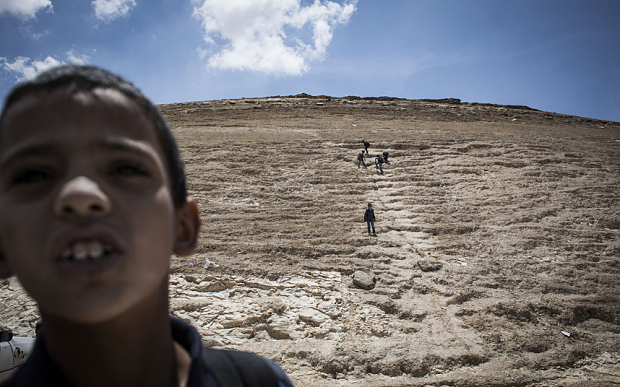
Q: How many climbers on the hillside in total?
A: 5